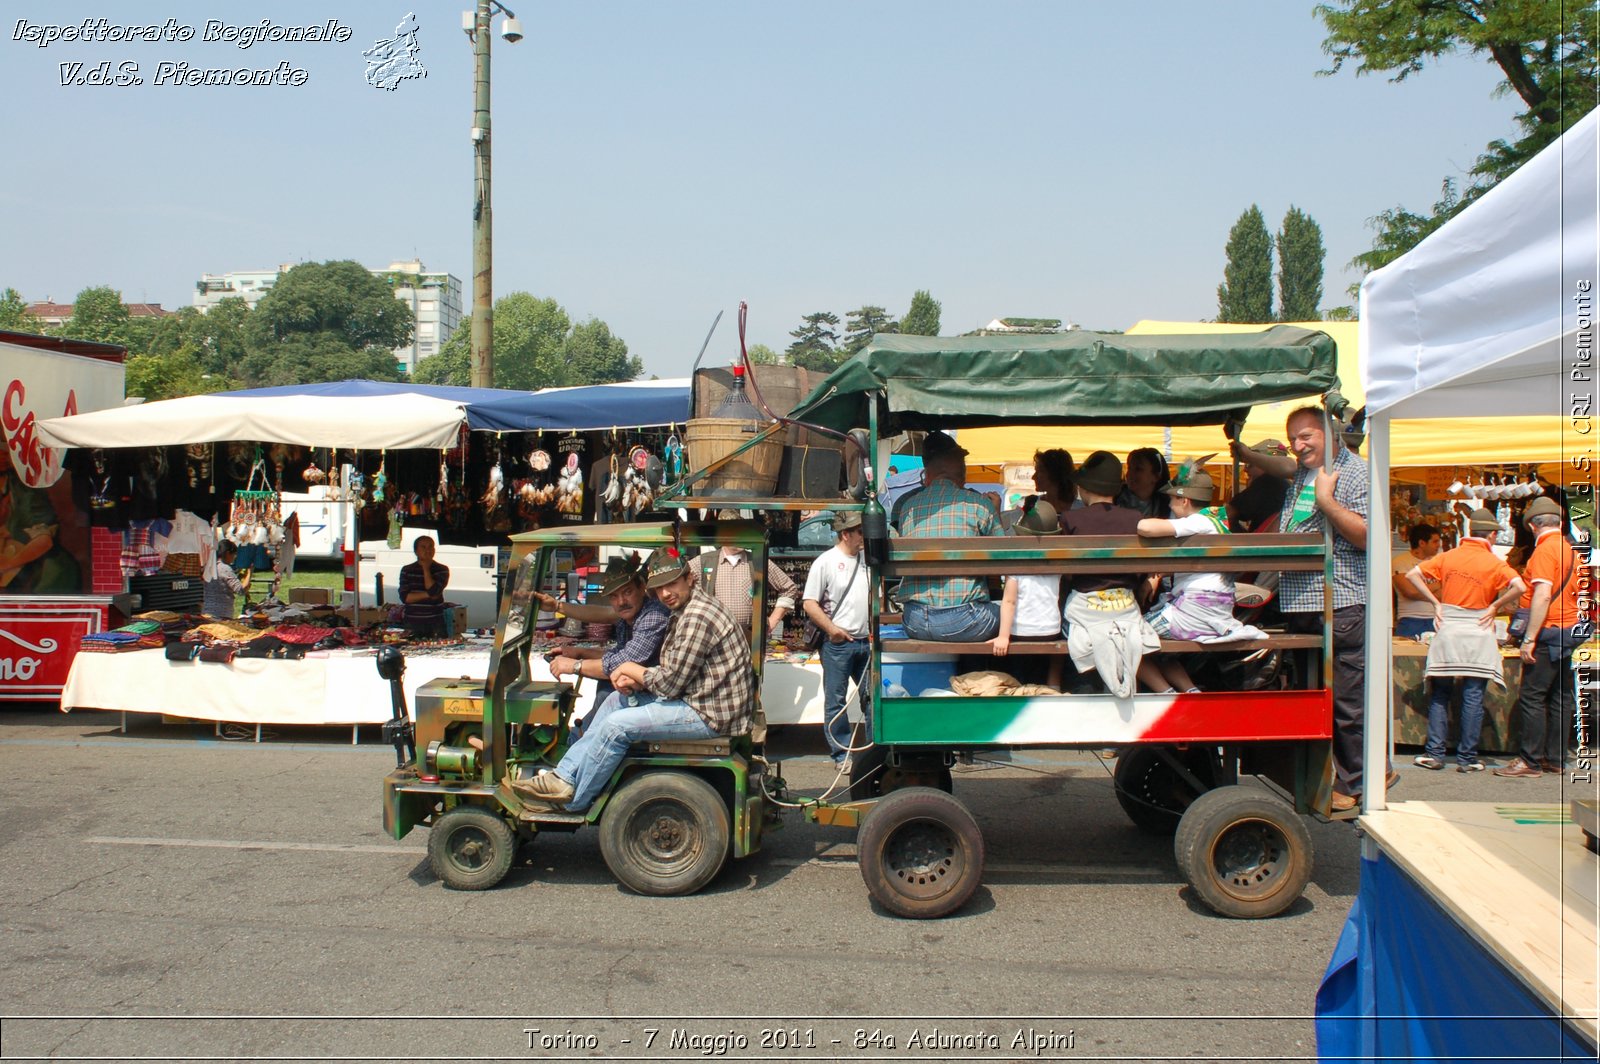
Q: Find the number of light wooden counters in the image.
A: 1